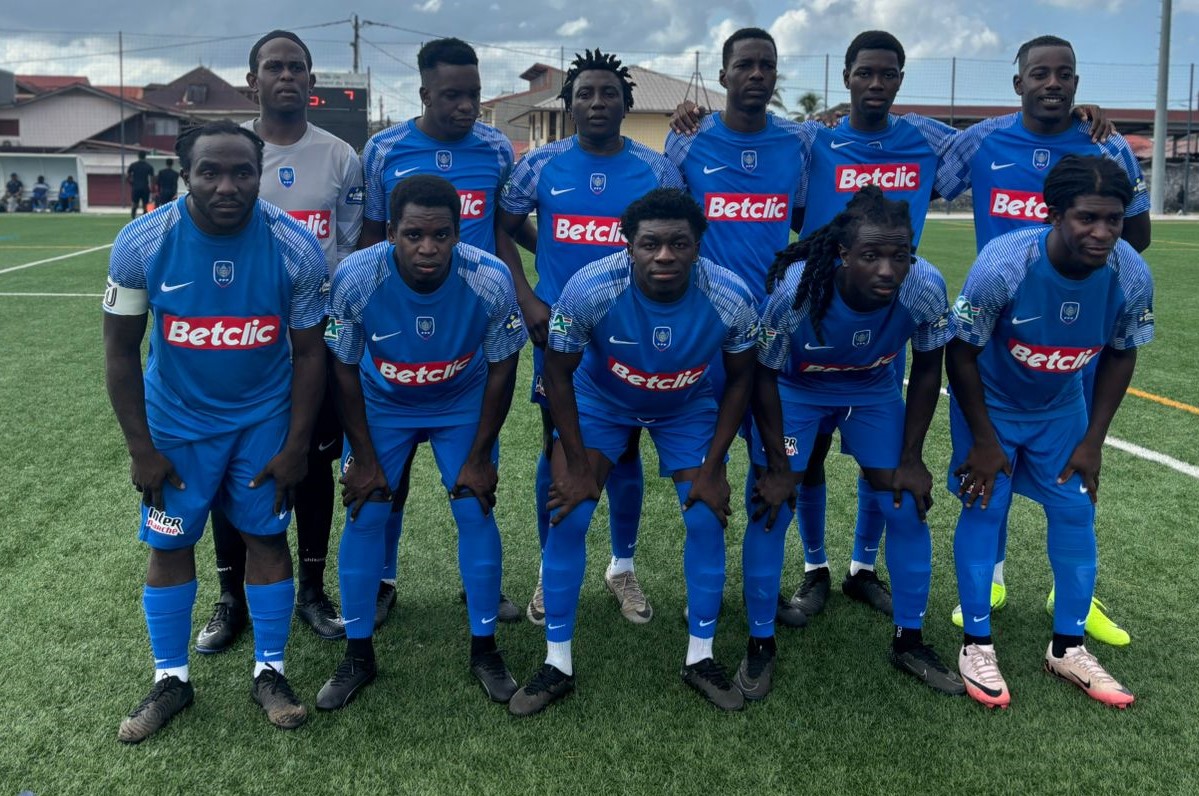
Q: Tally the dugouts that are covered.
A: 2